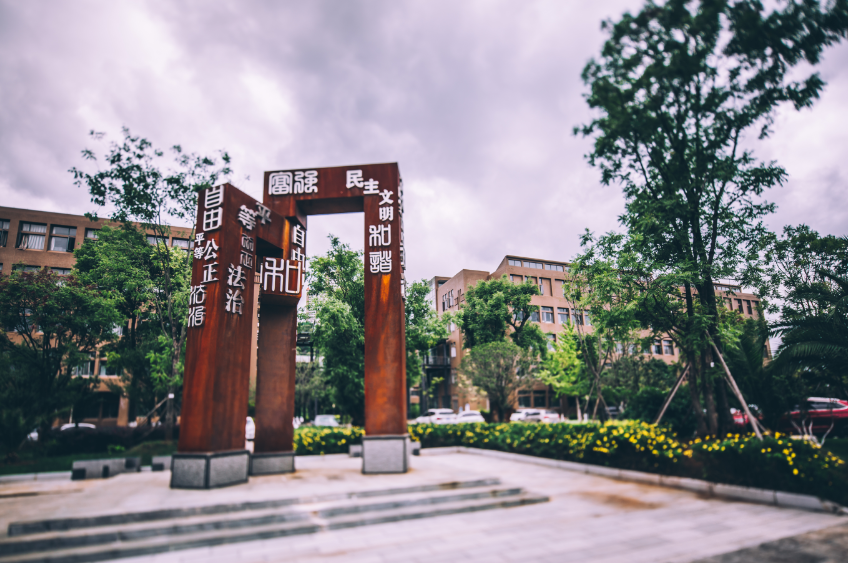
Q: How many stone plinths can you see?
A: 3